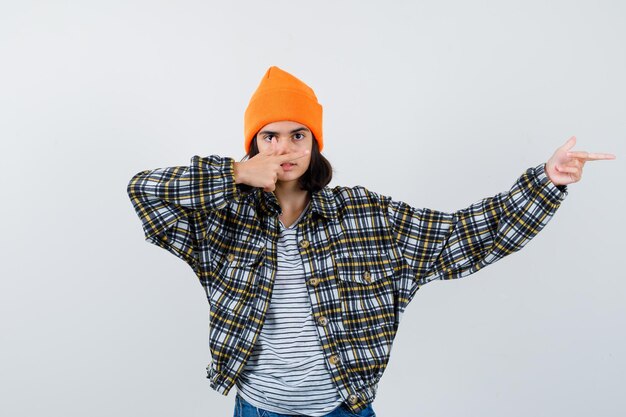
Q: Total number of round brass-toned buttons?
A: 7